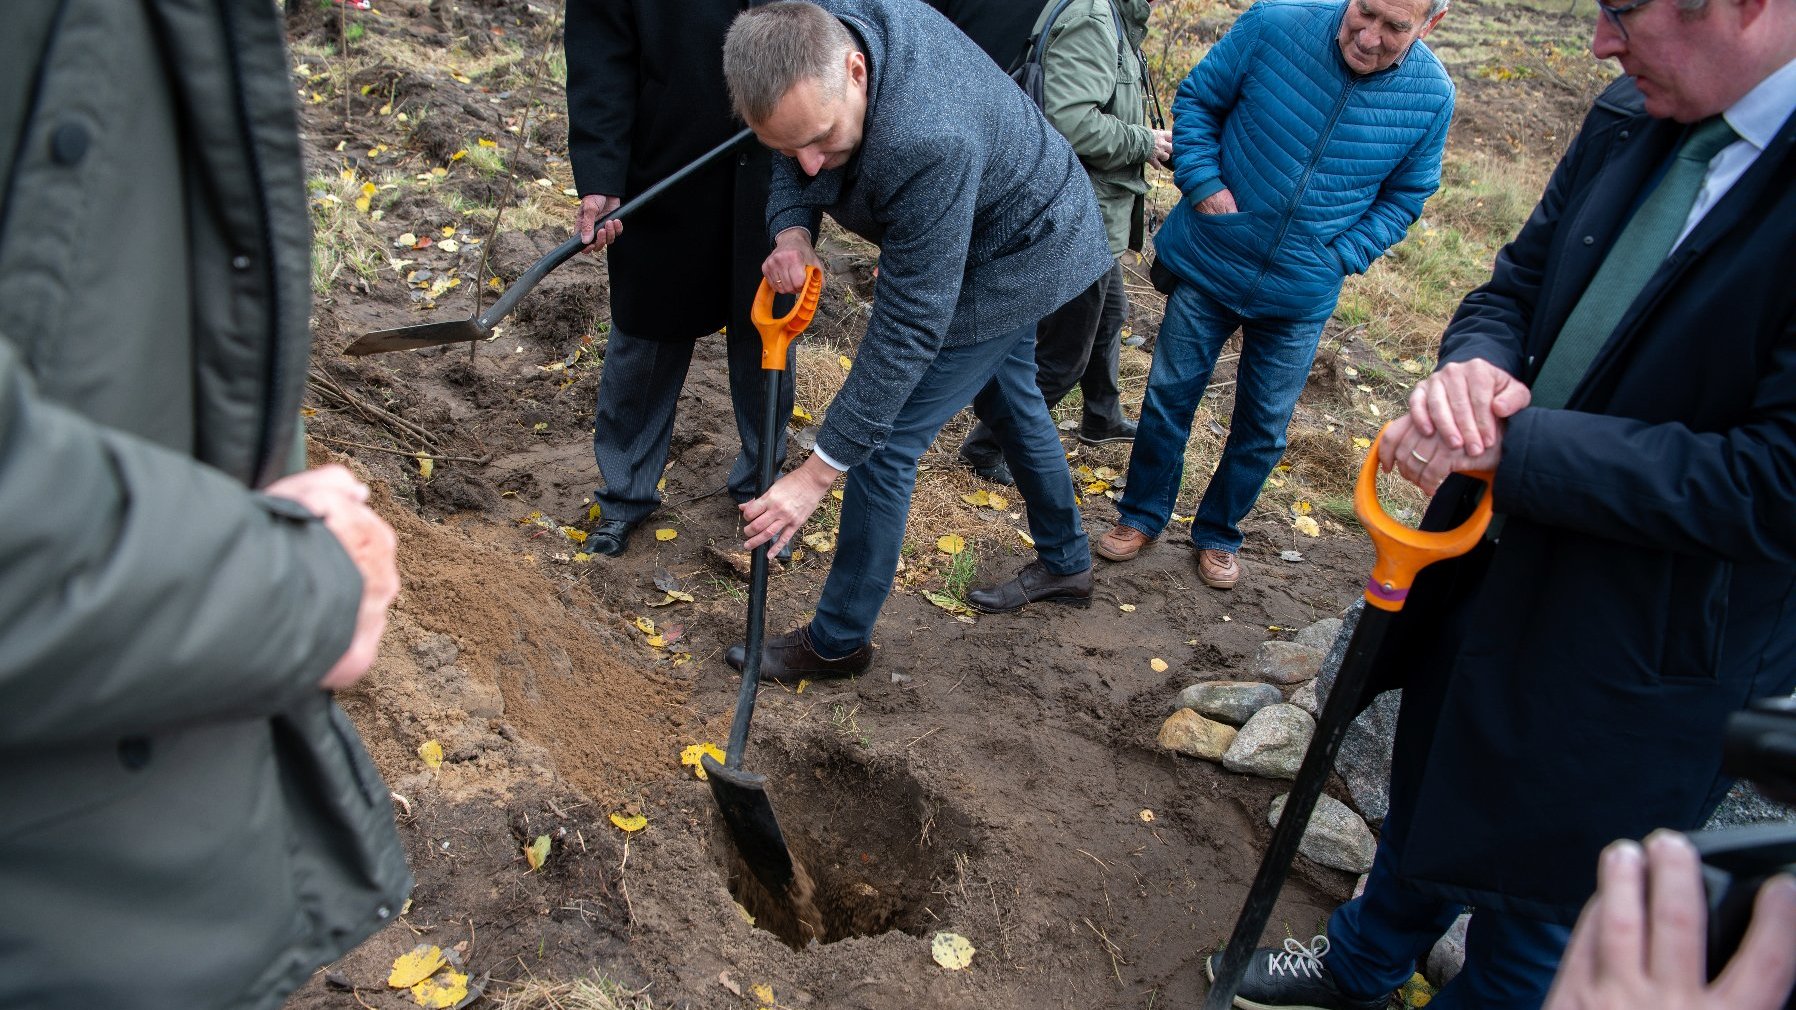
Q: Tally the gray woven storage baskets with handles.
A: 0